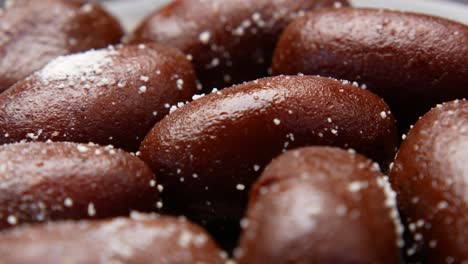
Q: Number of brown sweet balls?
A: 9